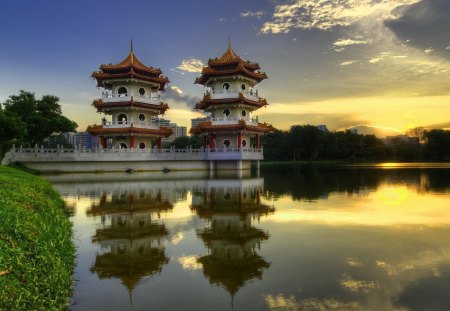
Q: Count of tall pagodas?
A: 2